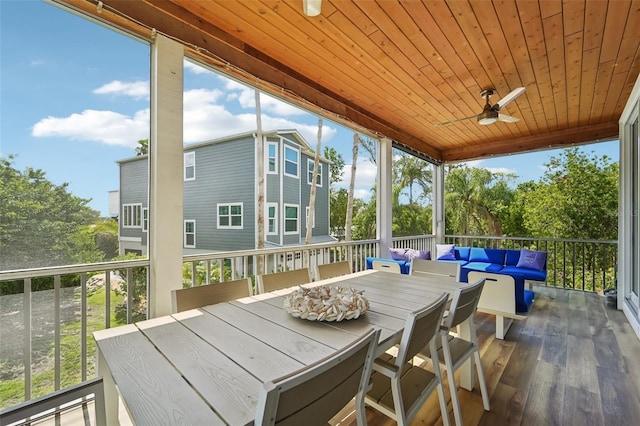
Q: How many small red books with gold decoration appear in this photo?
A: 0